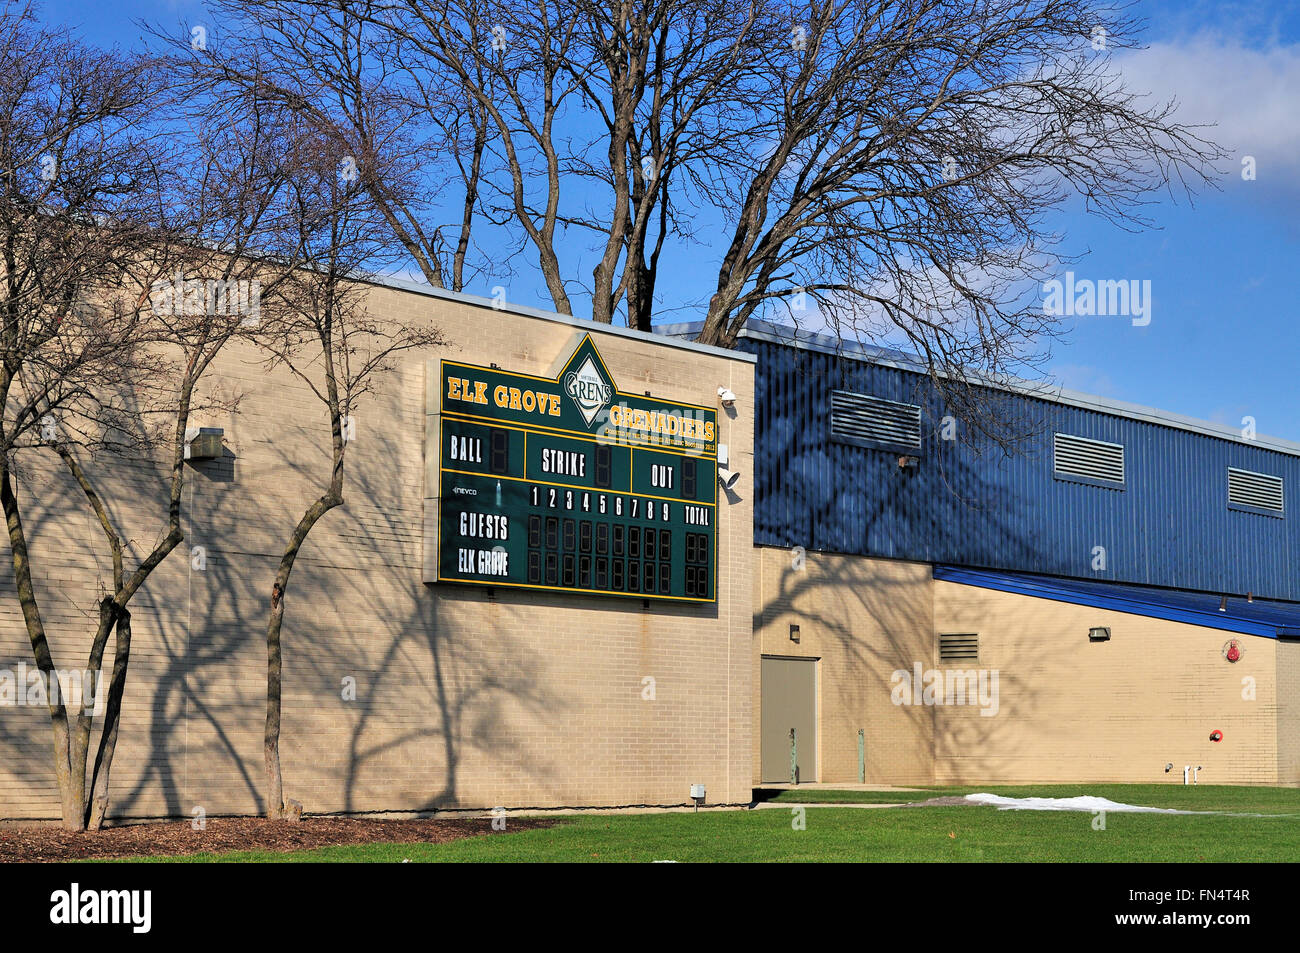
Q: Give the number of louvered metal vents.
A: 4